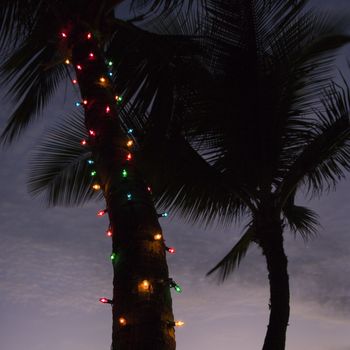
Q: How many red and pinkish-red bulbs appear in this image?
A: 15